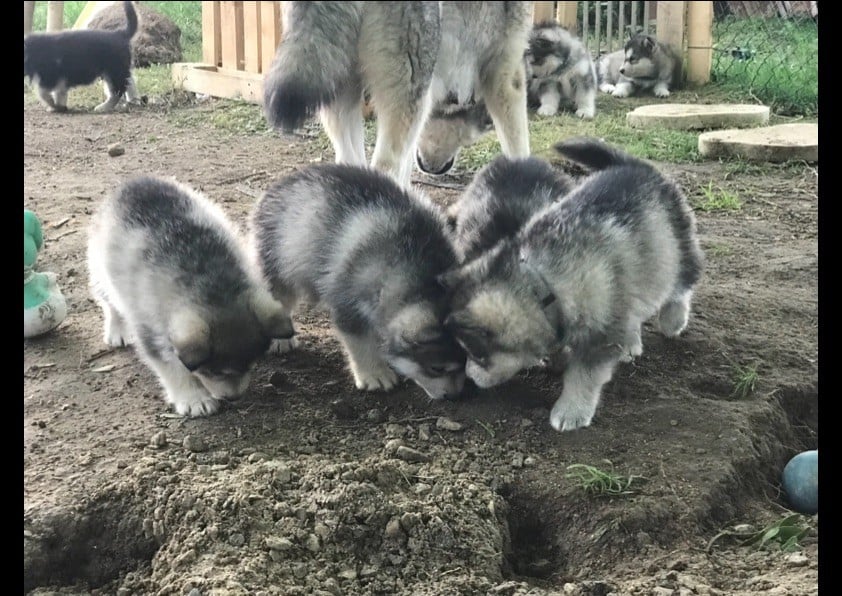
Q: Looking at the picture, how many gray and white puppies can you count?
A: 6